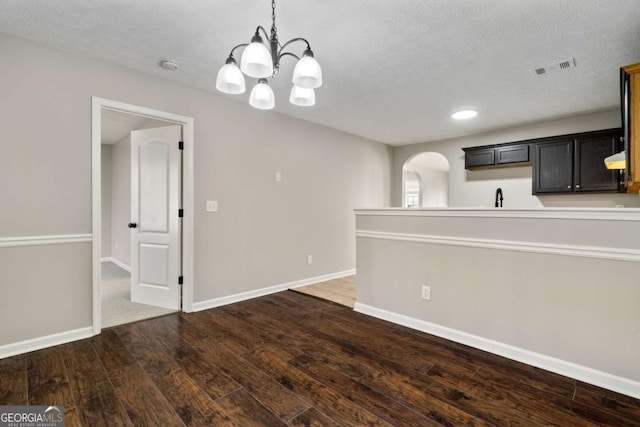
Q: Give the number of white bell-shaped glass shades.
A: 5